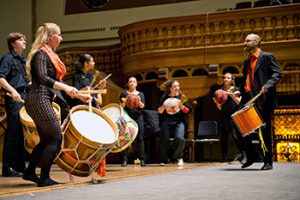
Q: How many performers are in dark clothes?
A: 7